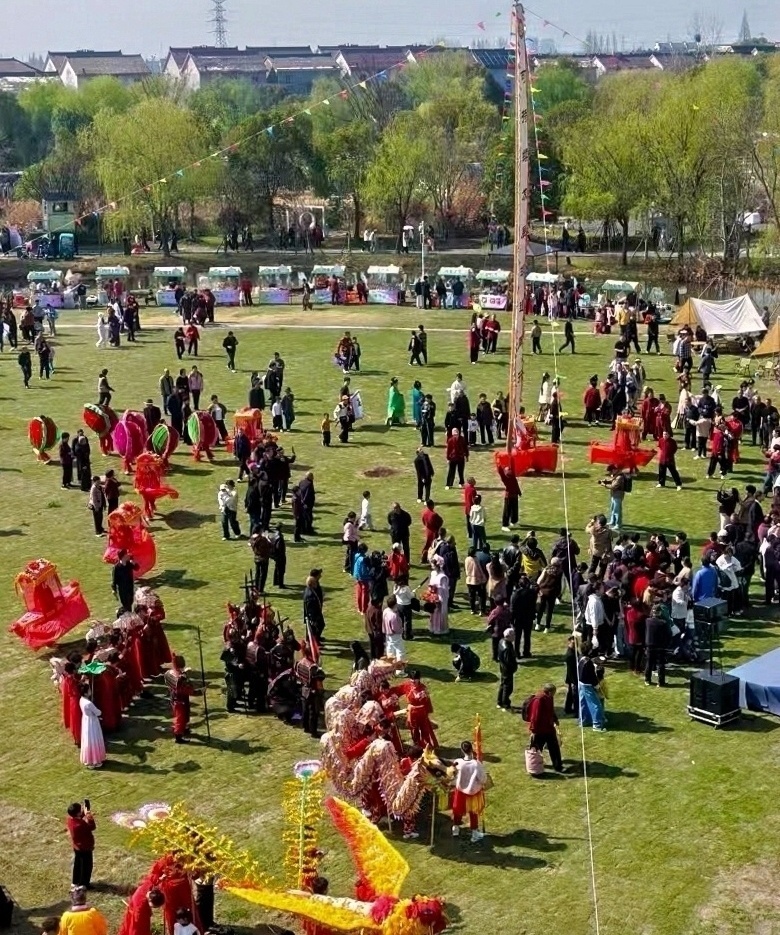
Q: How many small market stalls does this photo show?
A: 11